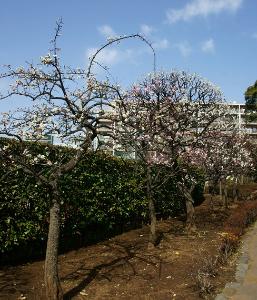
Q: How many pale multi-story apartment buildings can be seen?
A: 1